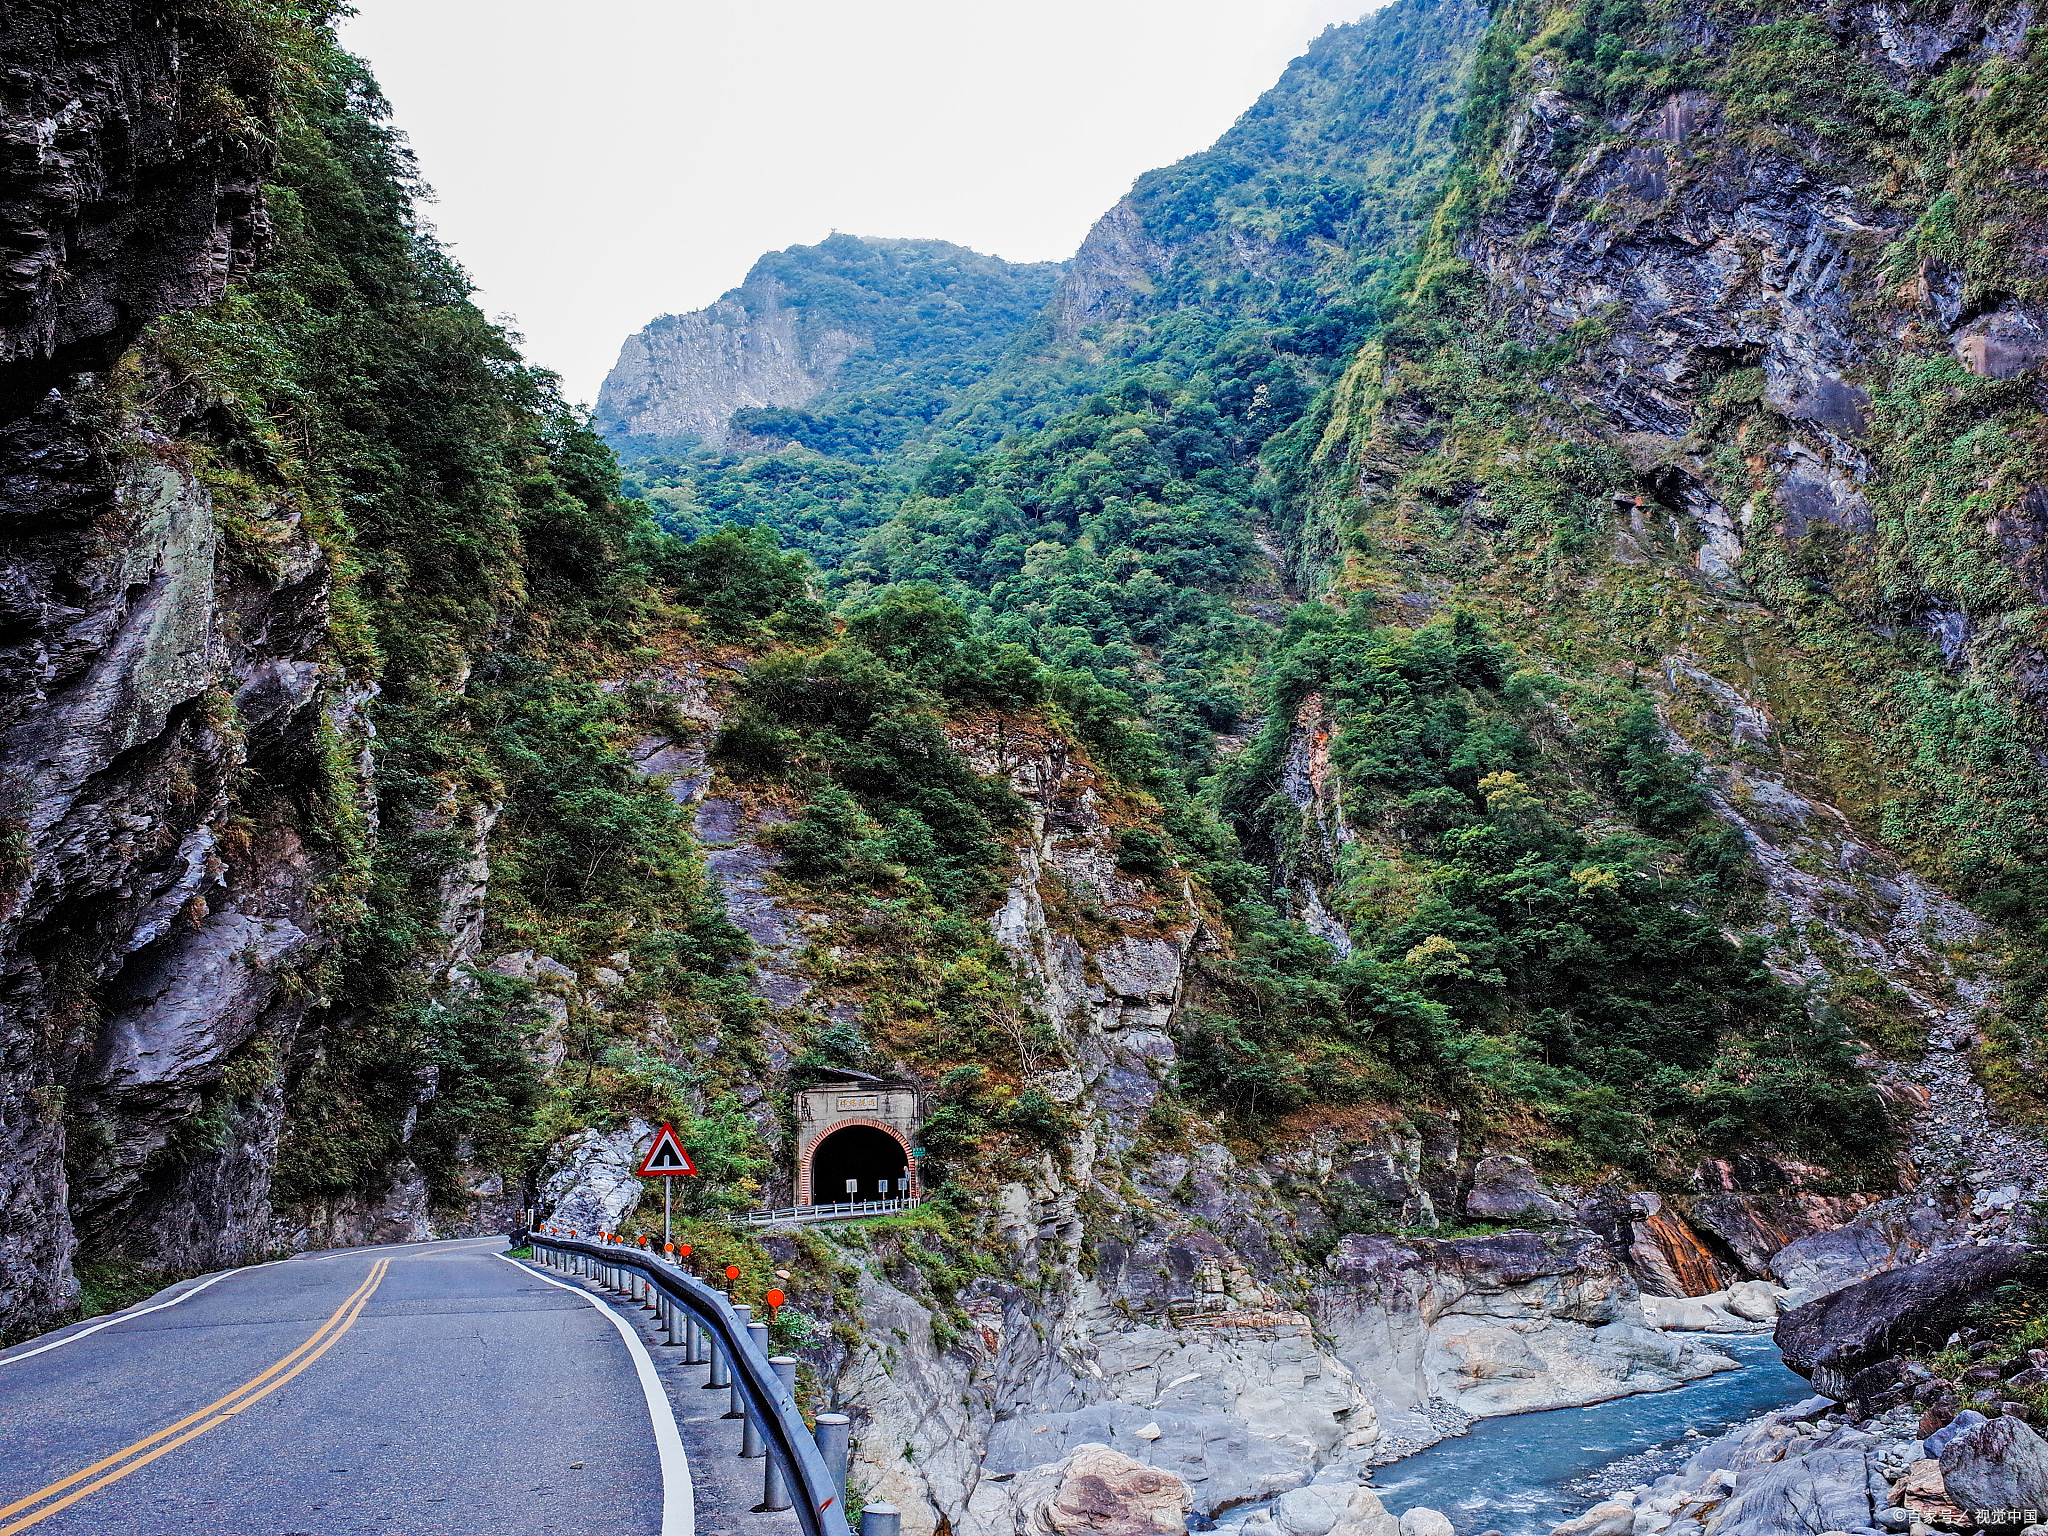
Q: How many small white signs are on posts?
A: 3